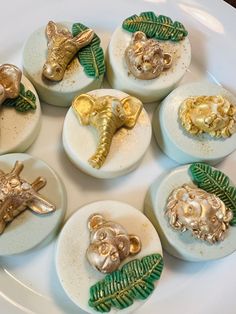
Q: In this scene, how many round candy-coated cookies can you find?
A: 8